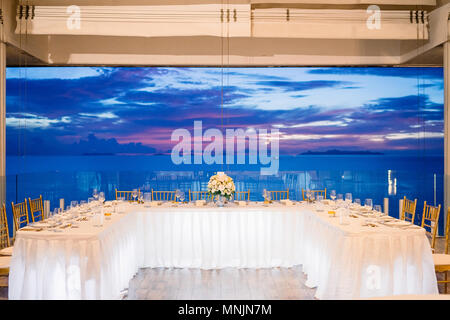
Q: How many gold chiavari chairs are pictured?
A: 12